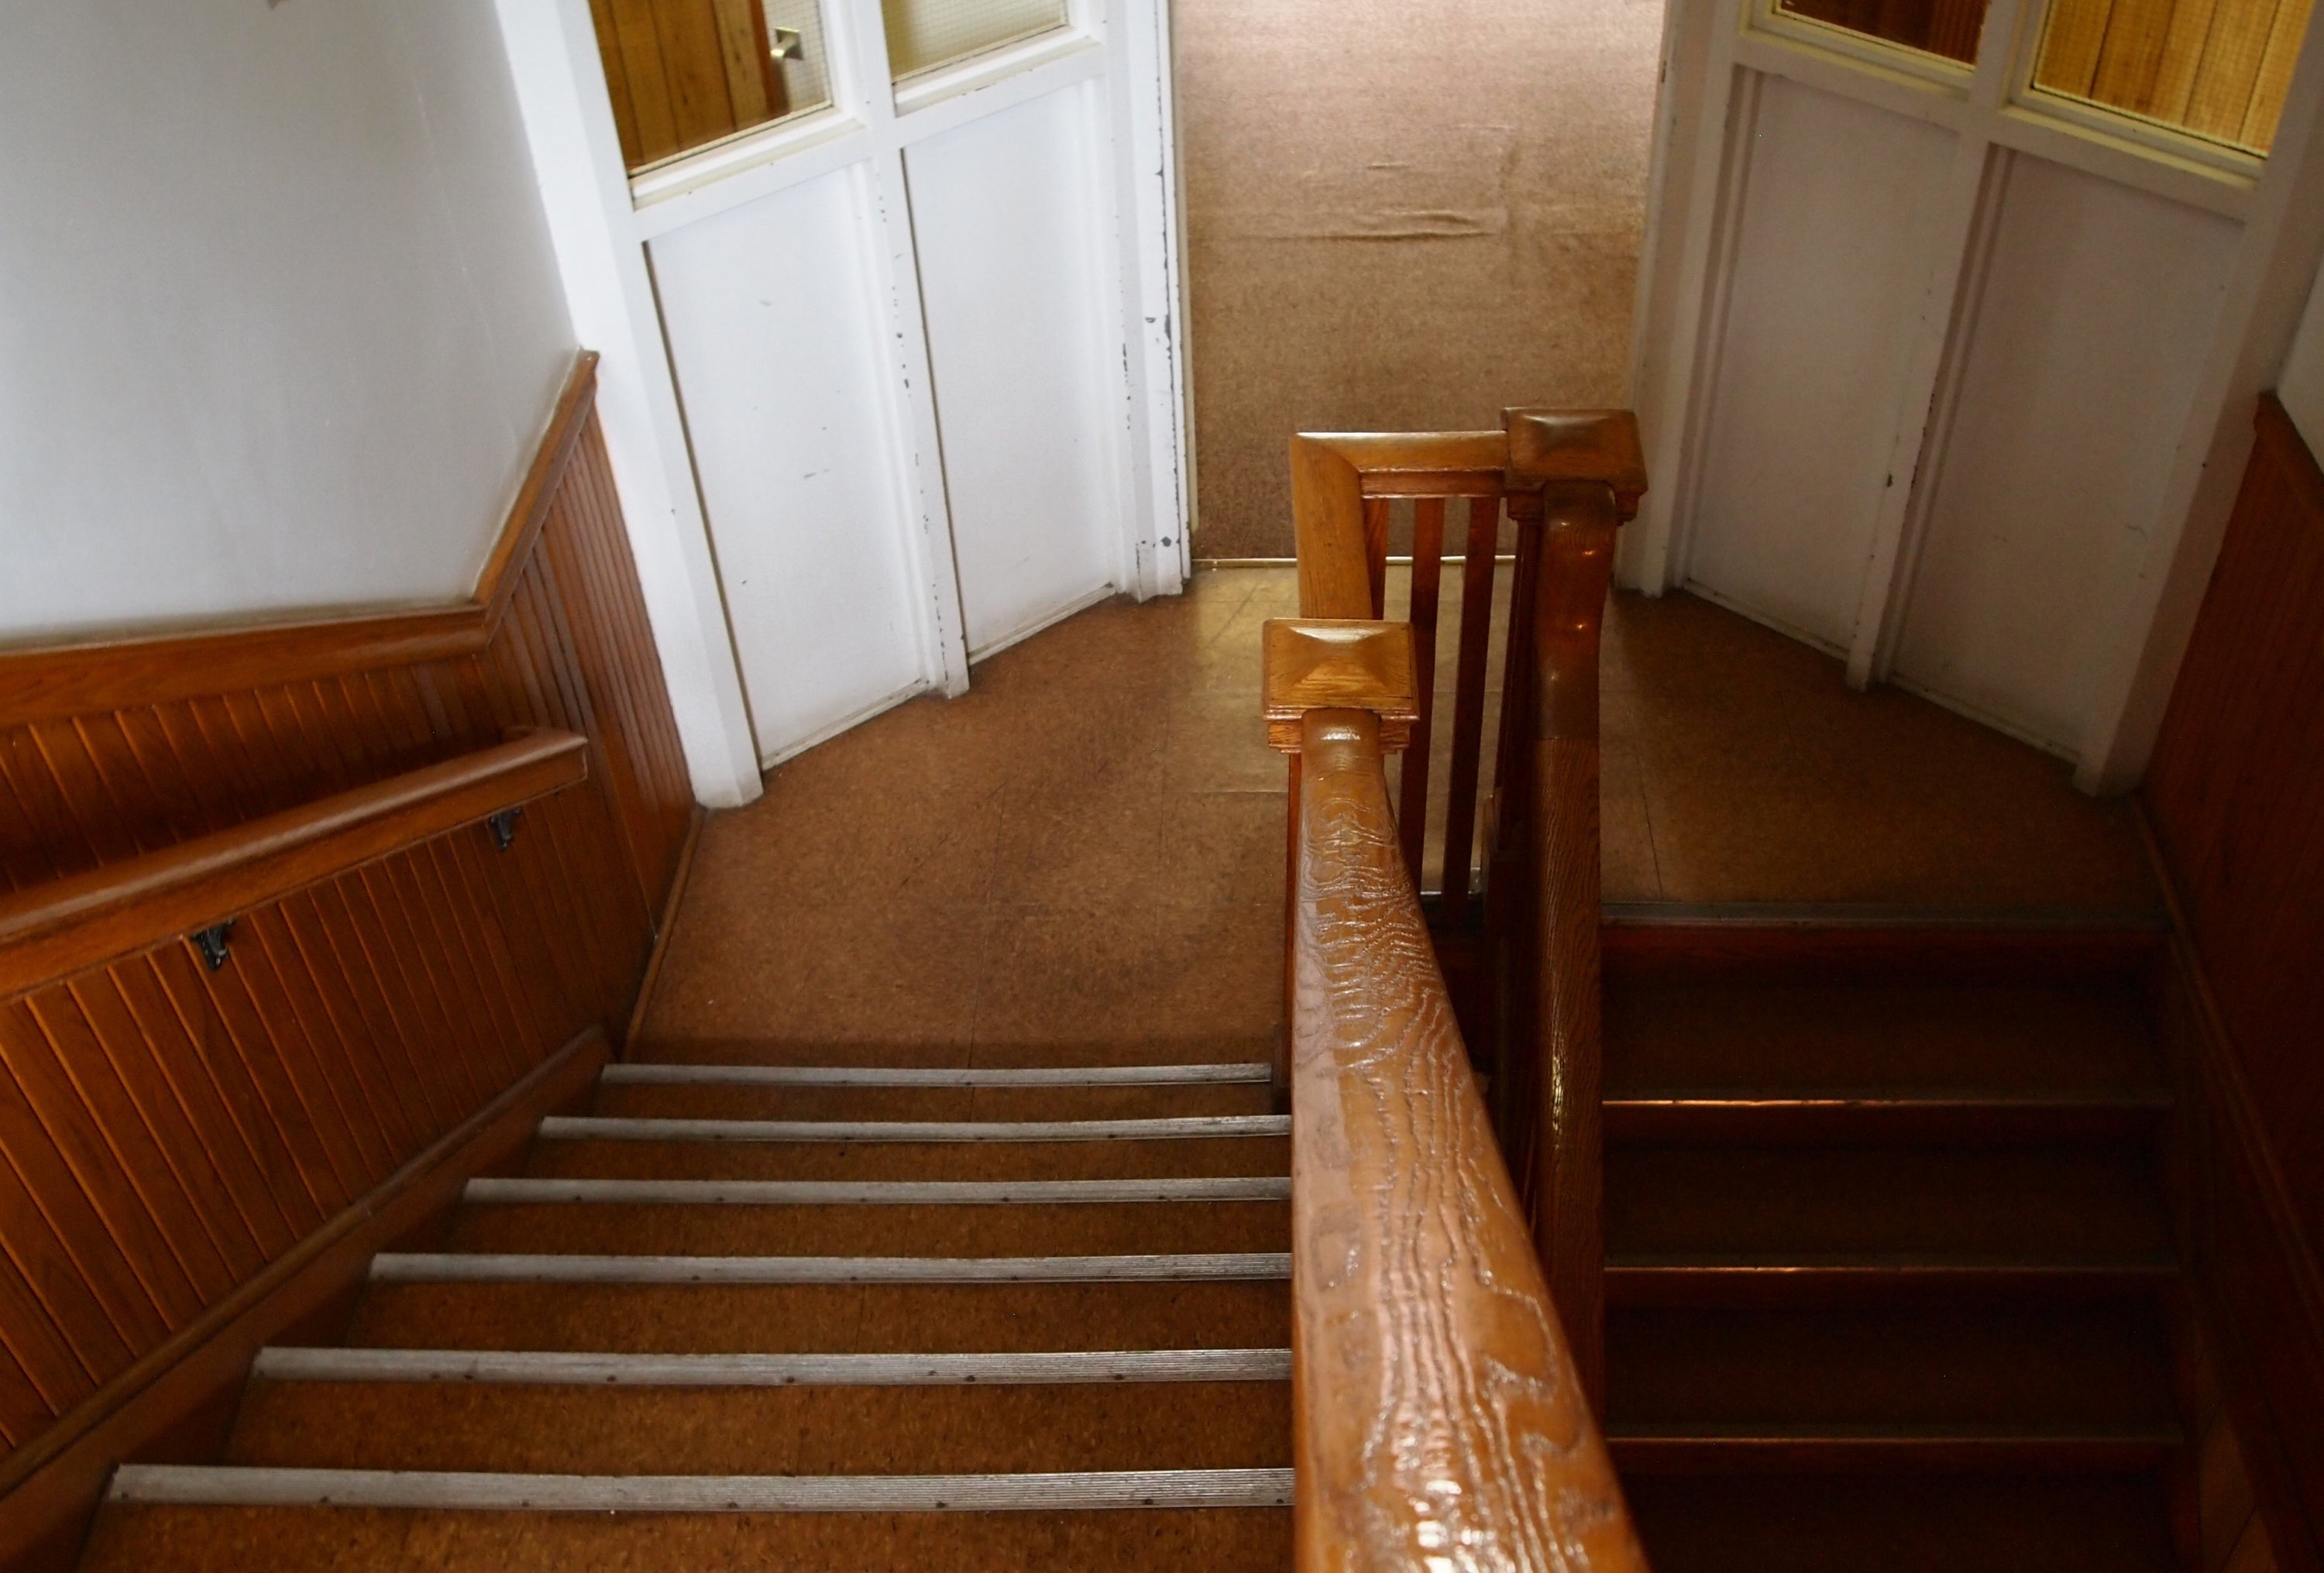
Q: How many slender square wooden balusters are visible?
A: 3